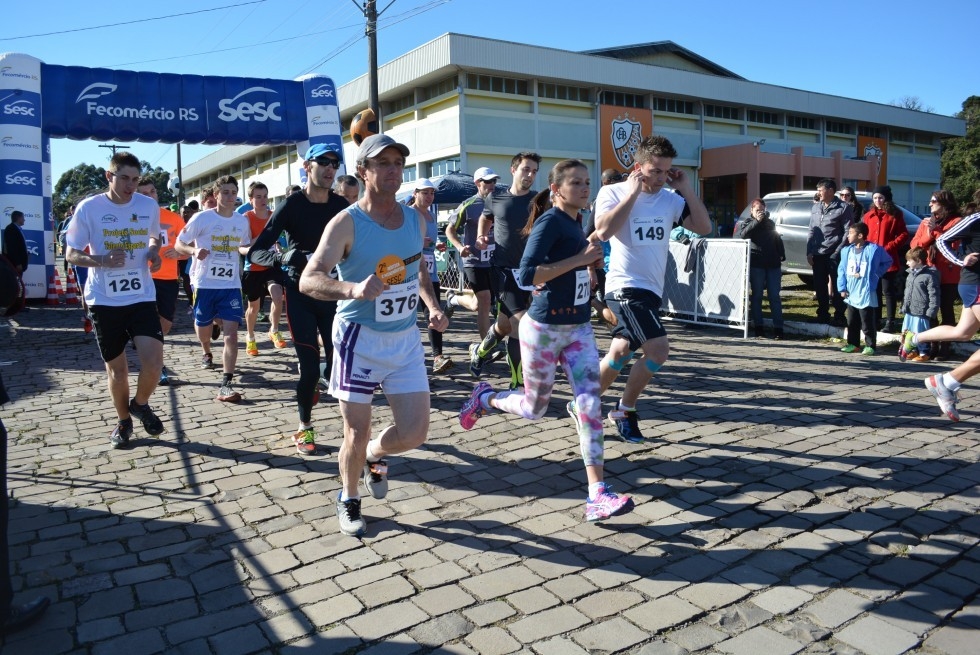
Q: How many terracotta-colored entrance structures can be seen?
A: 1